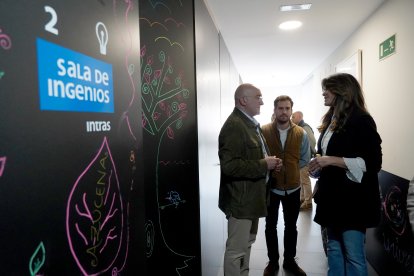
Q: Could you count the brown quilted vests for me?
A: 1